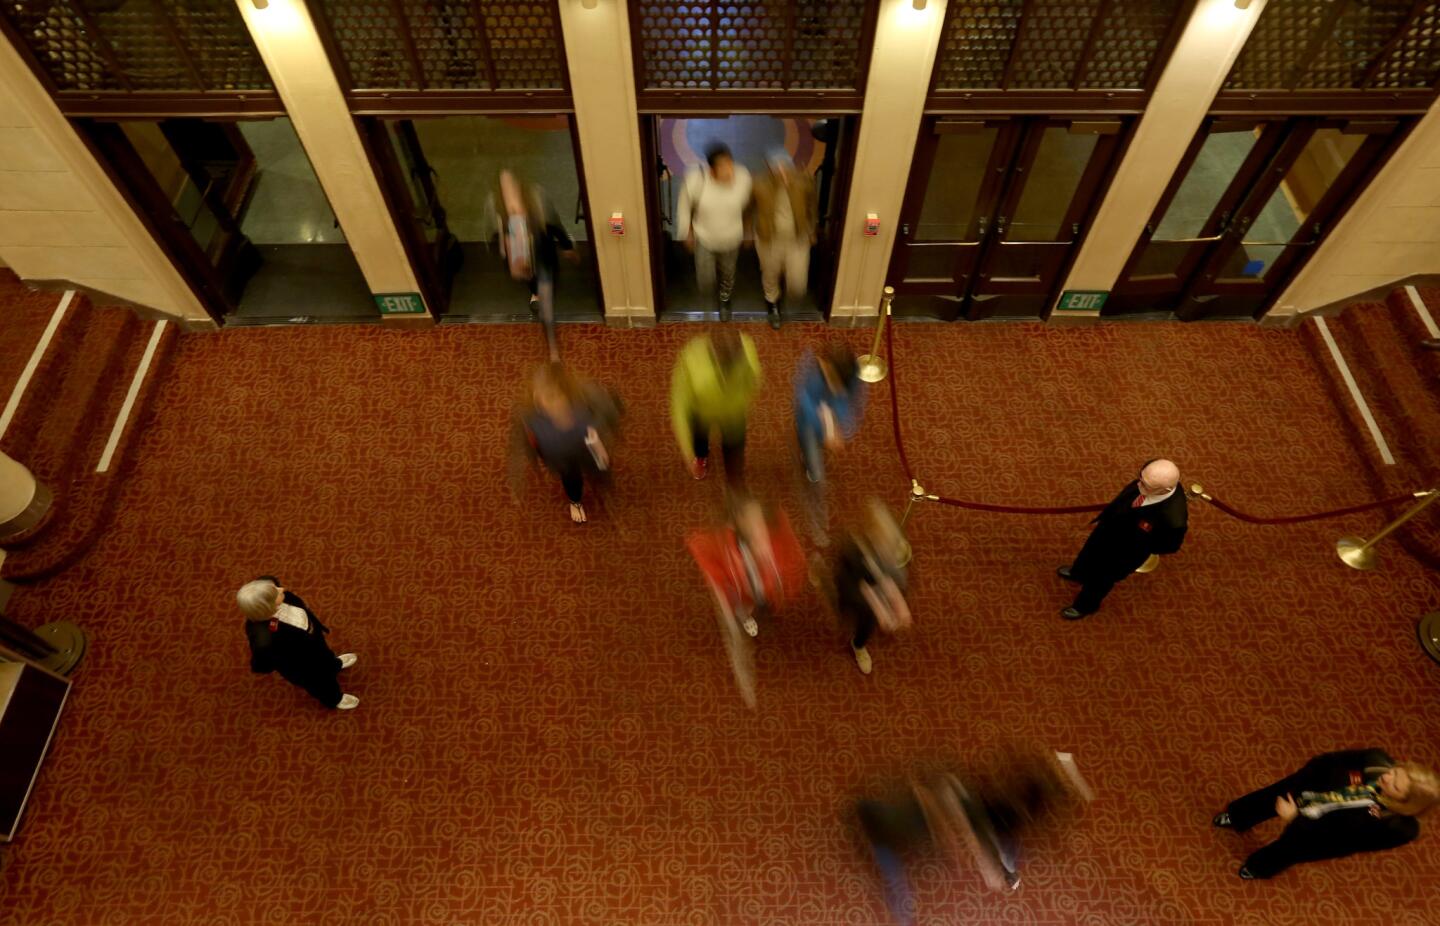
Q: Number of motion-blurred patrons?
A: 10